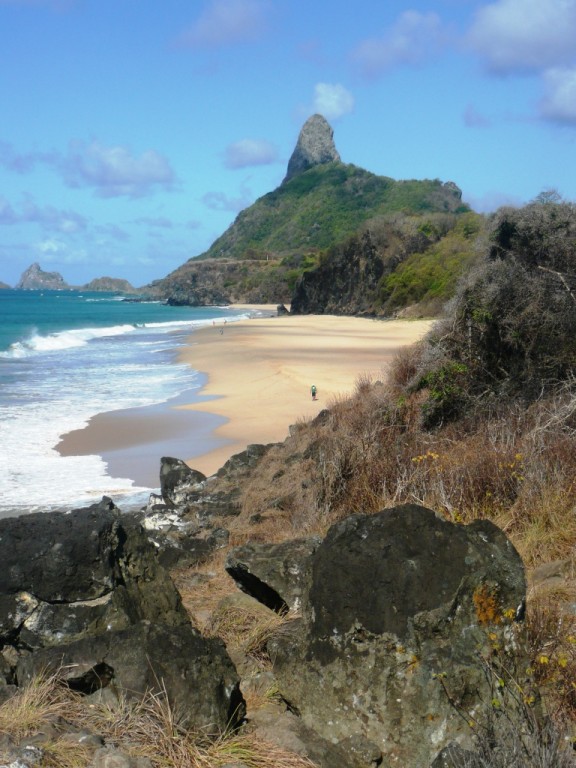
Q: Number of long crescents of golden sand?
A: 1